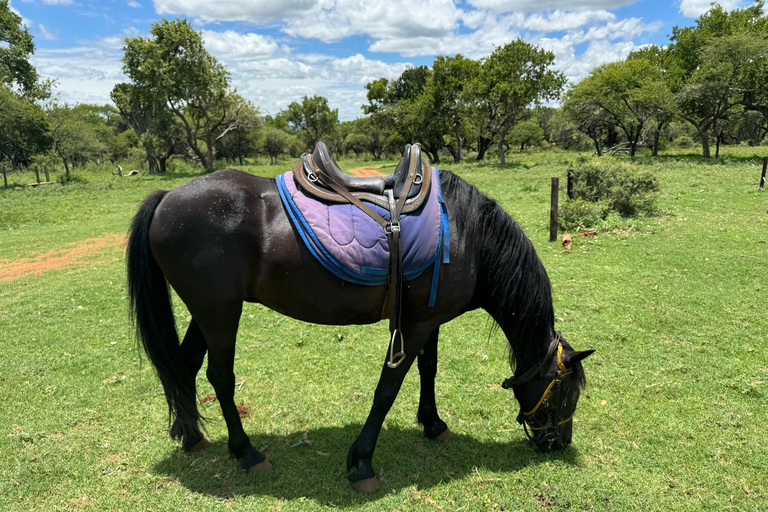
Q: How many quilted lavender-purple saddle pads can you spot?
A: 1